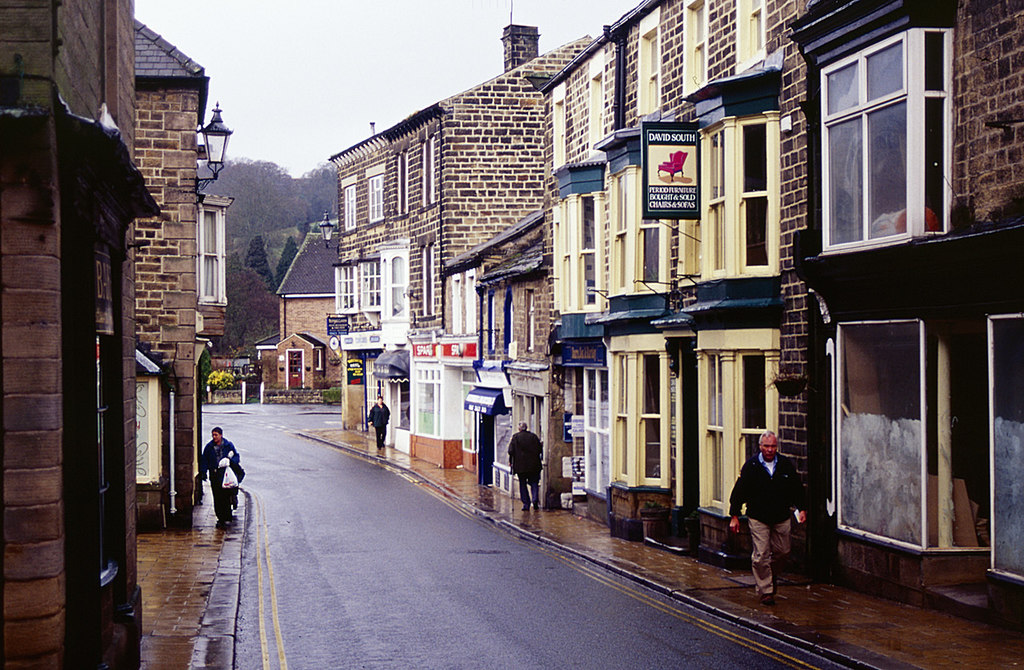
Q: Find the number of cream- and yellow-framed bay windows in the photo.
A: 5